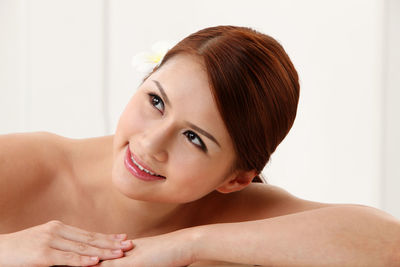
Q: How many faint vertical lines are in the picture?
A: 3